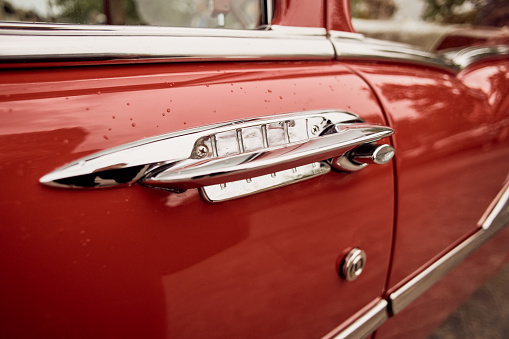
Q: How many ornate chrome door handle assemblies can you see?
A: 1